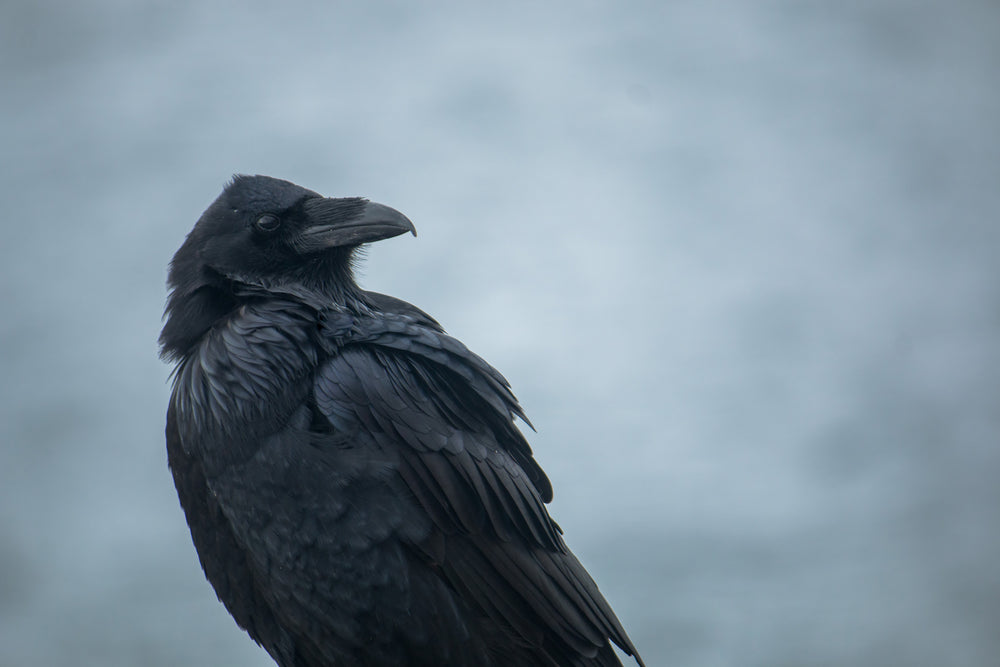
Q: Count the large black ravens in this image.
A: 1